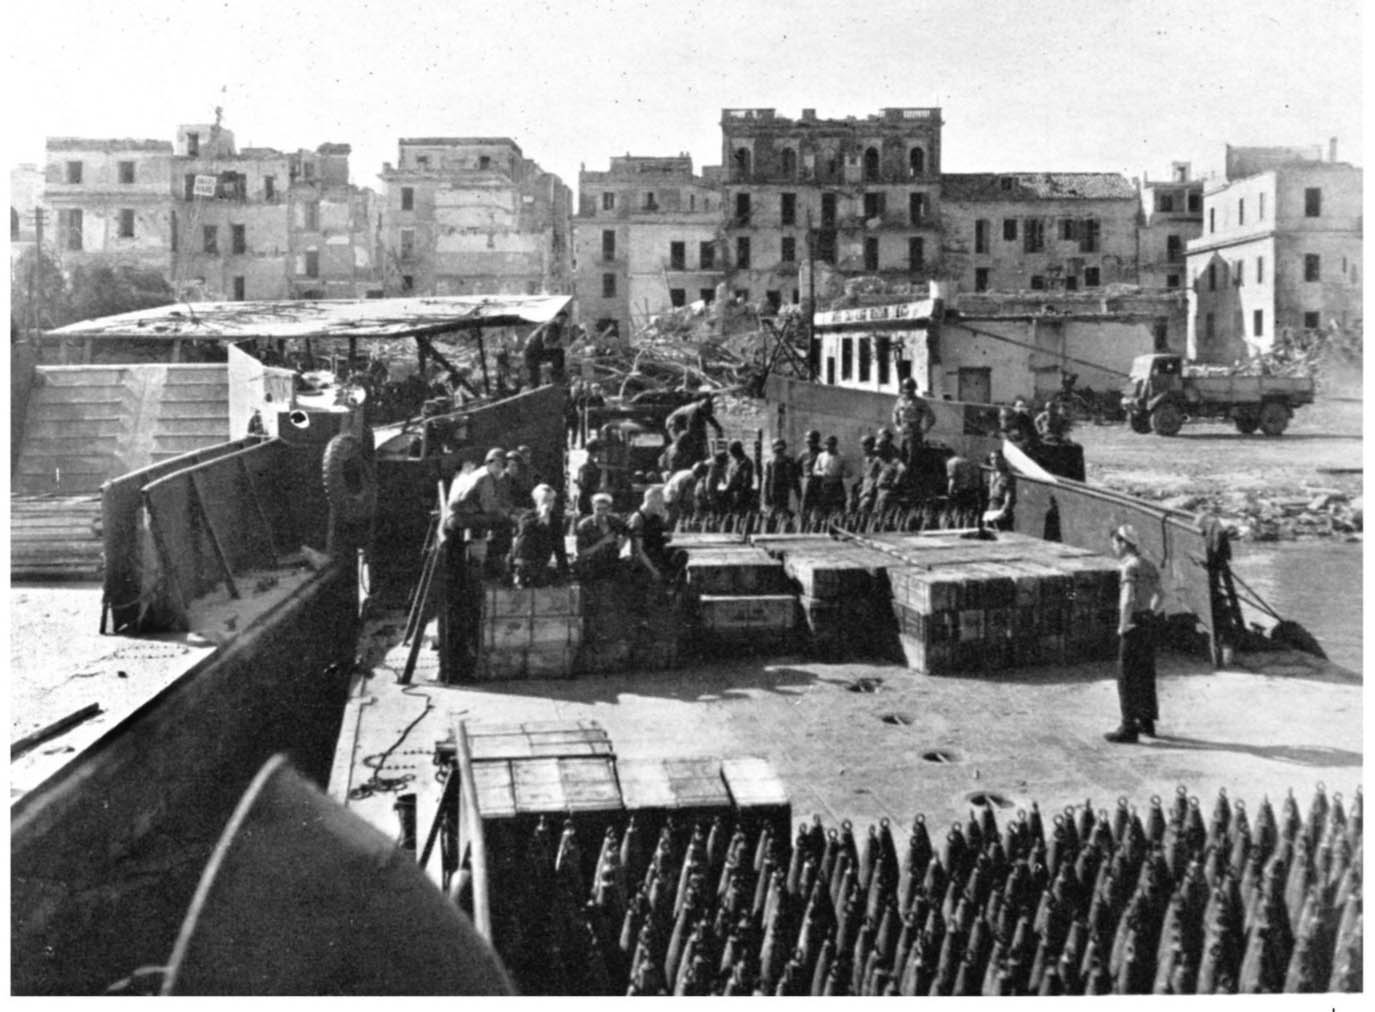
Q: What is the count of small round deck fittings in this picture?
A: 4